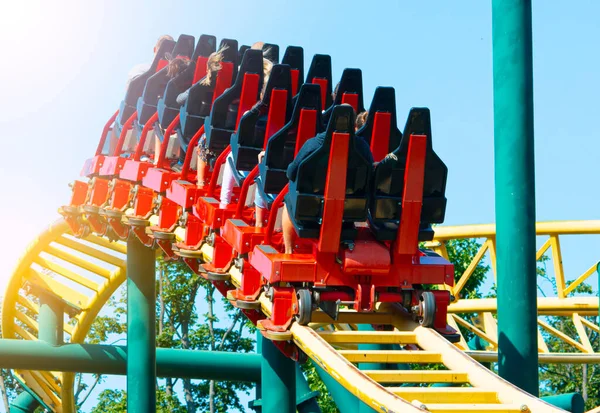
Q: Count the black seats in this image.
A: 15